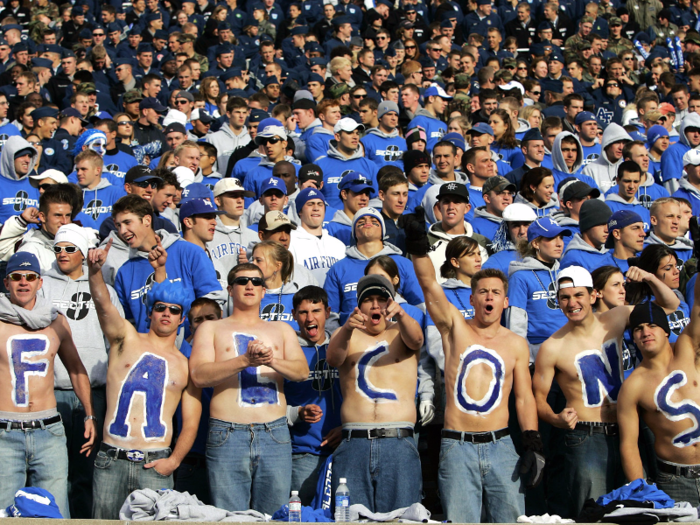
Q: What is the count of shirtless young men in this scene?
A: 7